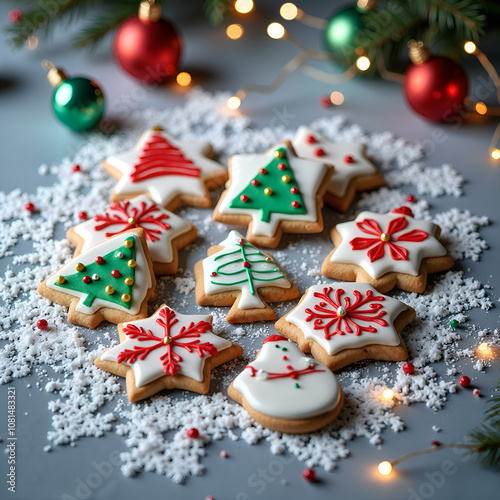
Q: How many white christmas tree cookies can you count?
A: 1